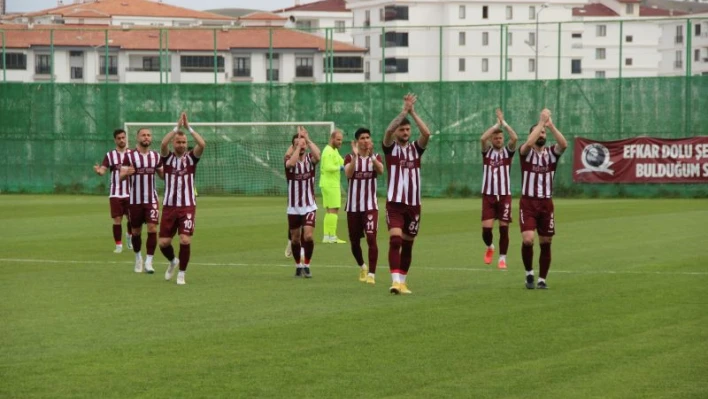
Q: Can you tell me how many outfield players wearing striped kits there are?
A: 8